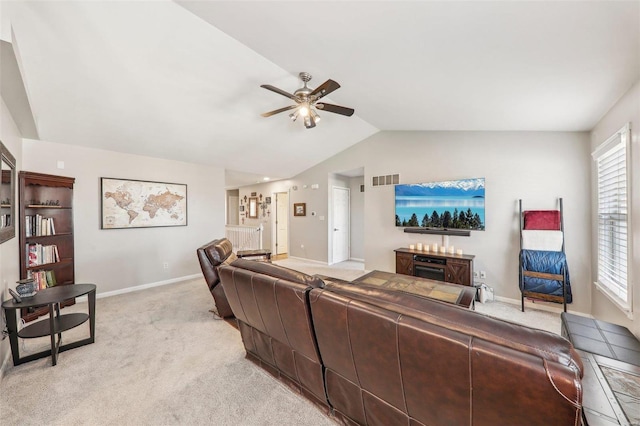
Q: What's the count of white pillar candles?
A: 7